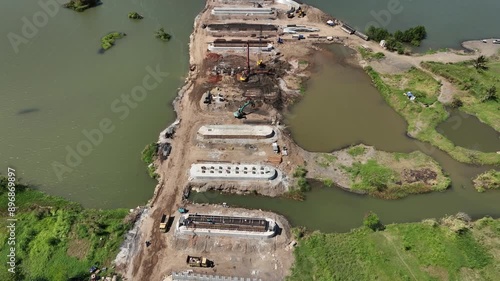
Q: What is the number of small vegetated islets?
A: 4